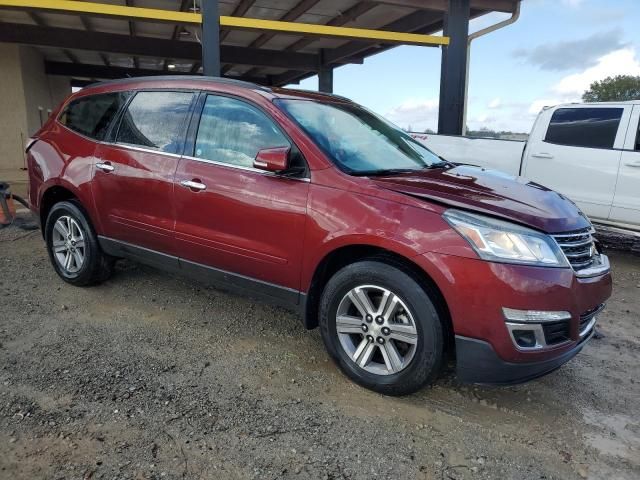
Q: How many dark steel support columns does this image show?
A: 3